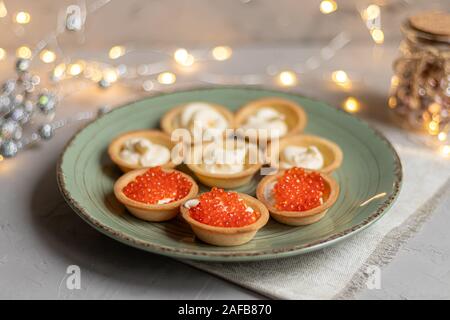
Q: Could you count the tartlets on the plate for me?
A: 8